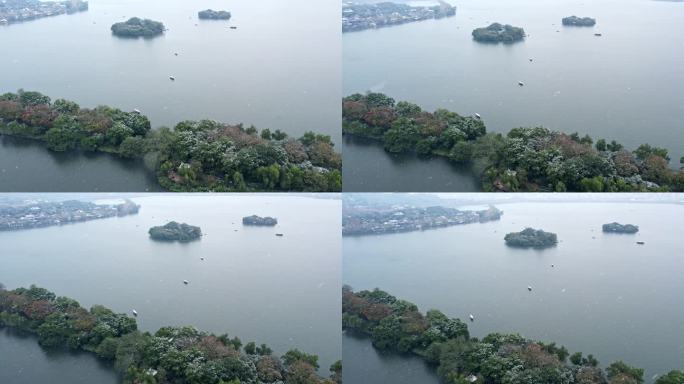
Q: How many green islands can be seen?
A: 8